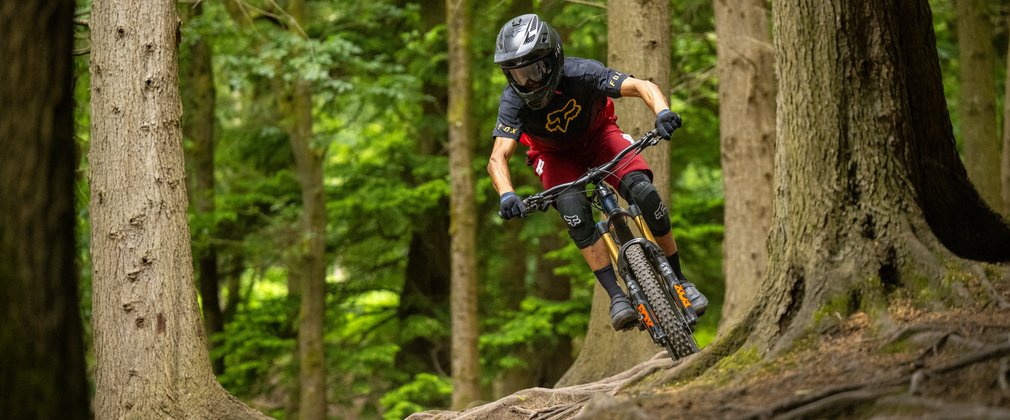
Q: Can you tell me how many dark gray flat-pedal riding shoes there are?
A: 2